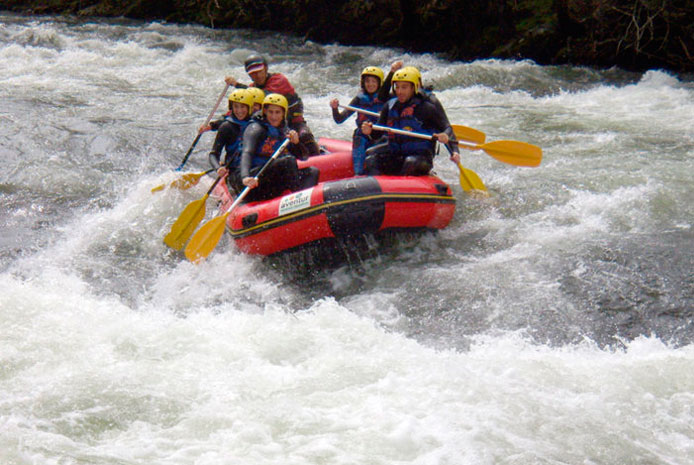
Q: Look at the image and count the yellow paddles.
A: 6